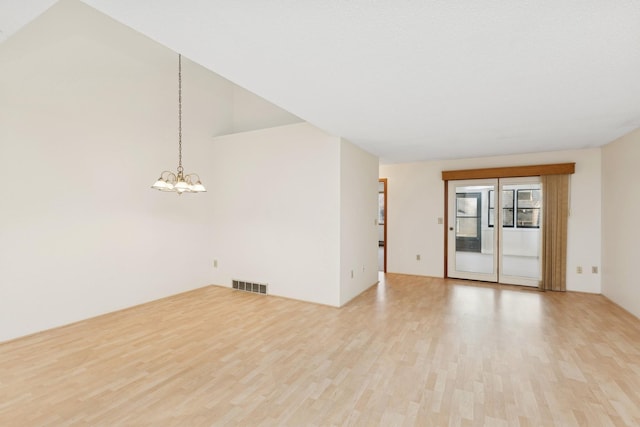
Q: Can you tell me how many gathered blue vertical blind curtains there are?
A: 0